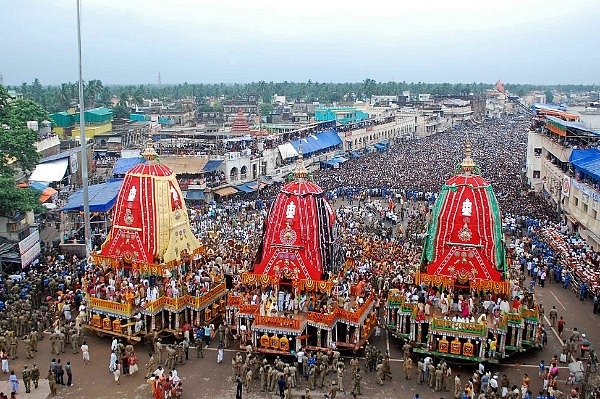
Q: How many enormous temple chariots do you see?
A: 3